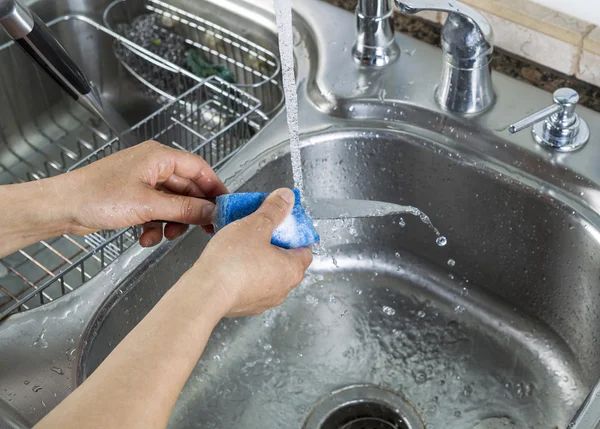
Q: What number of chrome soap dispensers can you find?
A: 1